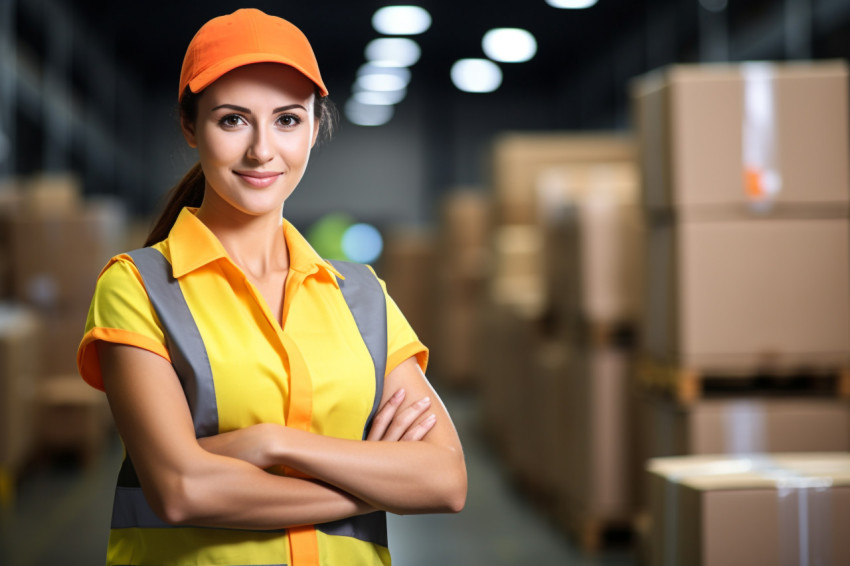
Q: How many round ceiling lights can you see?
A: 8